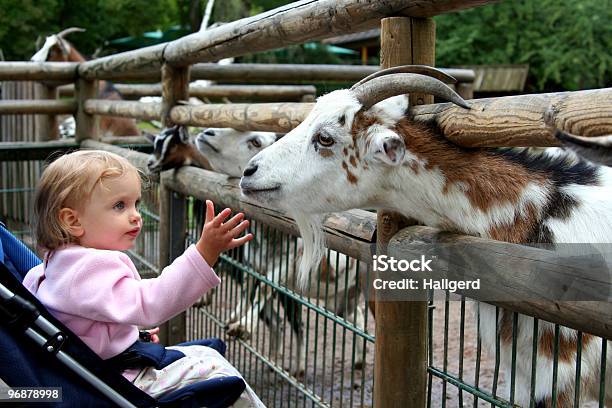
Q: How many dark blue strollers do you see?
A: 1